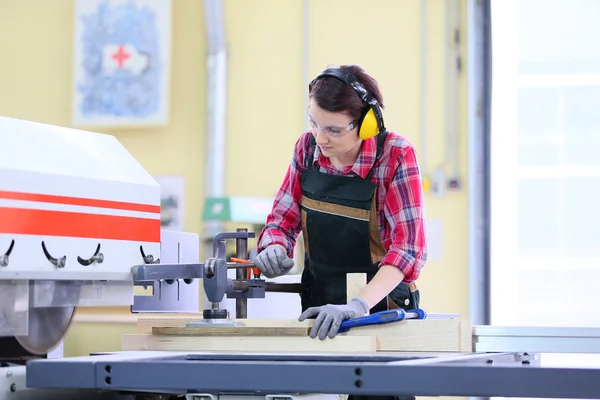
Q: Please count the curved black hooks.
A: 4